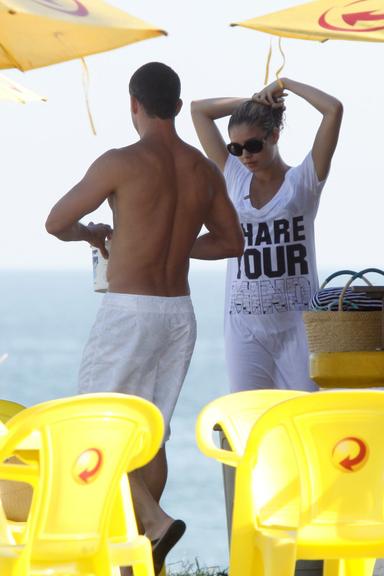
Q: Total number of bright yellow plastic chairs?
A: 4